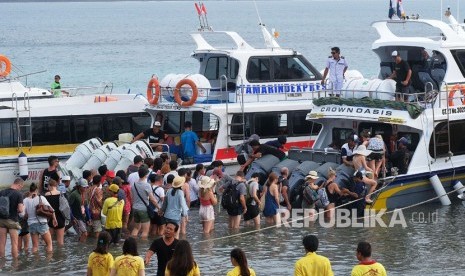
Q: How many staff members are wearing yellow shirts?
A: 7